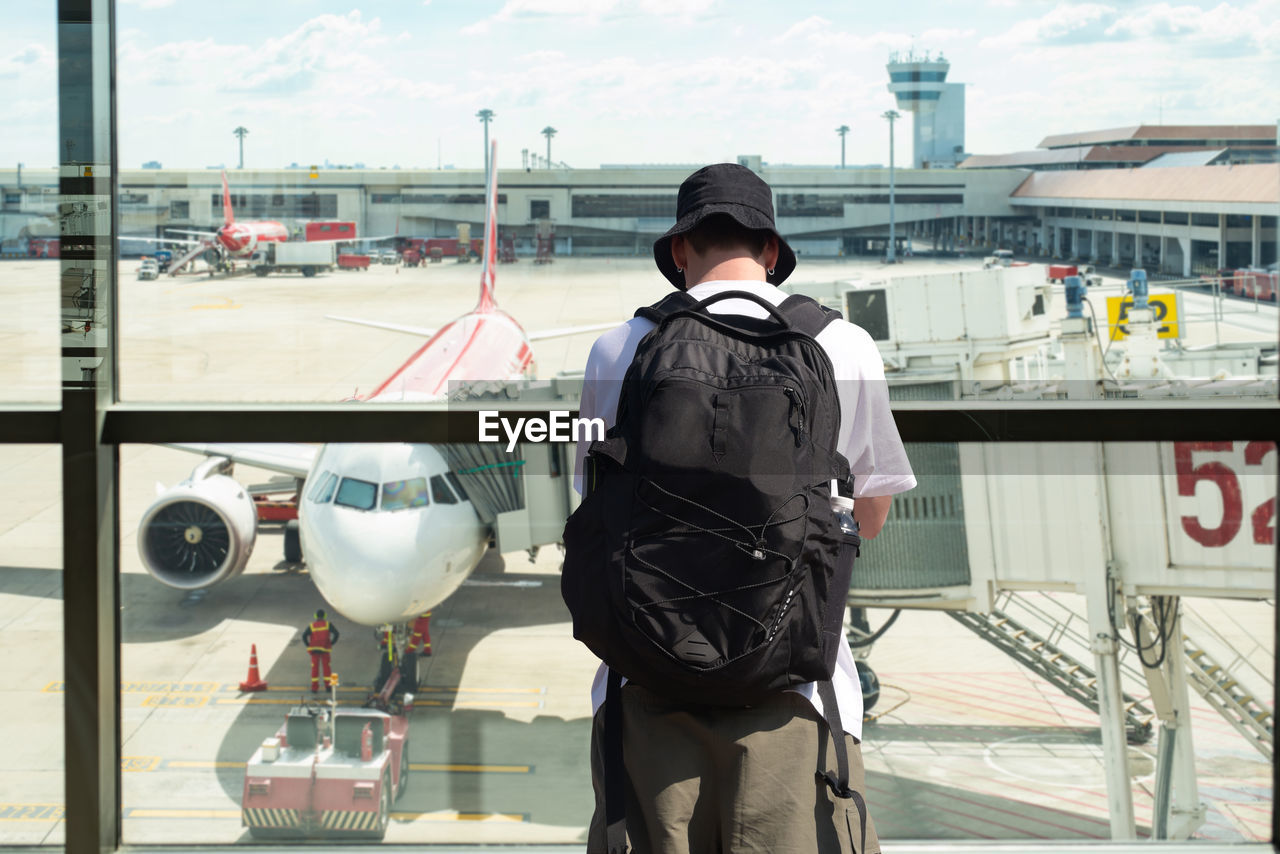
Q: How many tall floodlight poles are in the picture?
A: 5